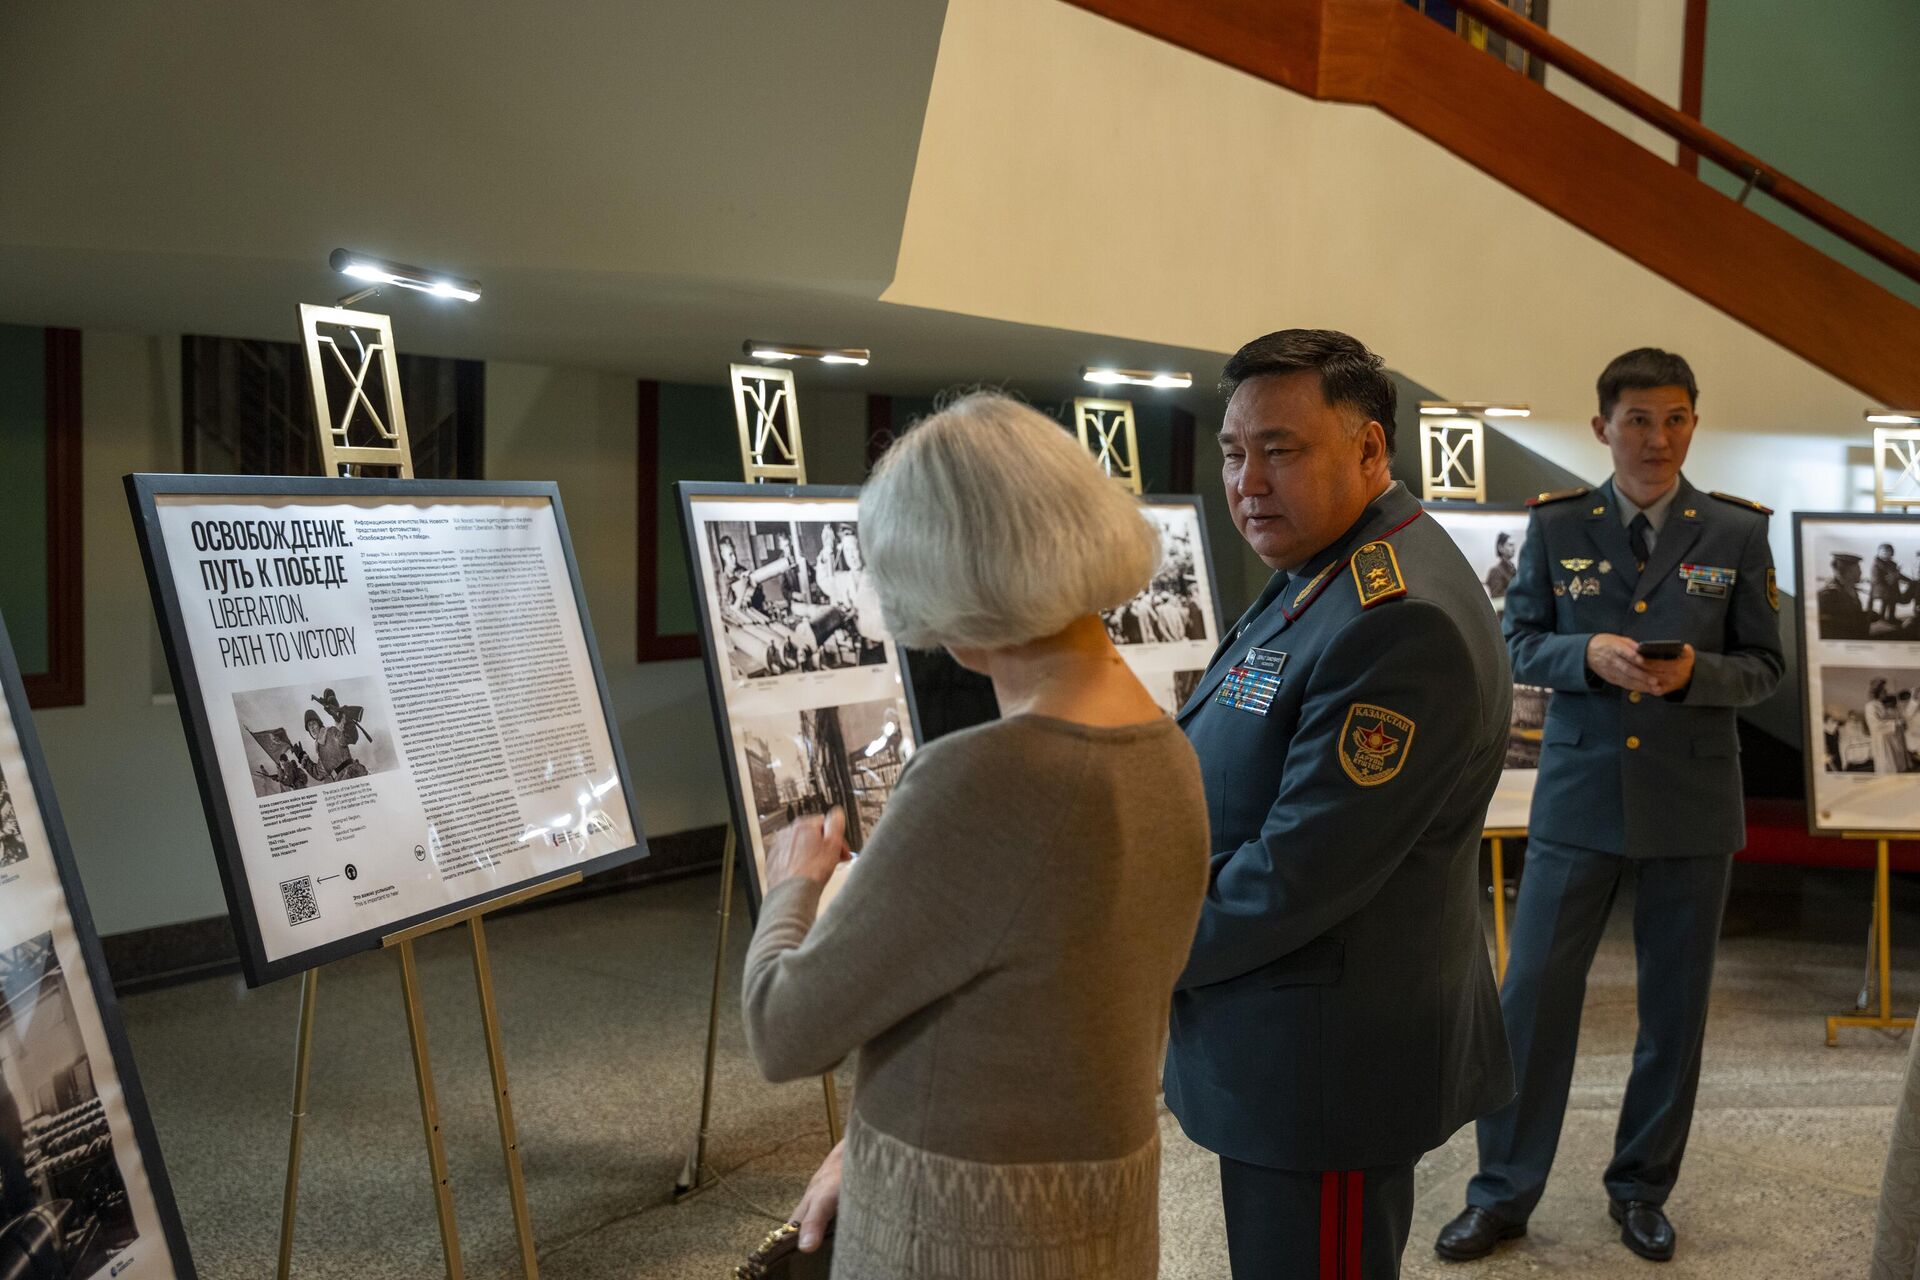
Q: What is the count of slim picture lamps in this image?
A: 5